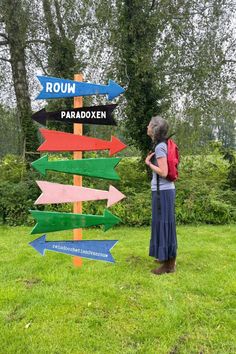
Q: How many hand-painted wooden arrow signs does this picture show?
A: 7